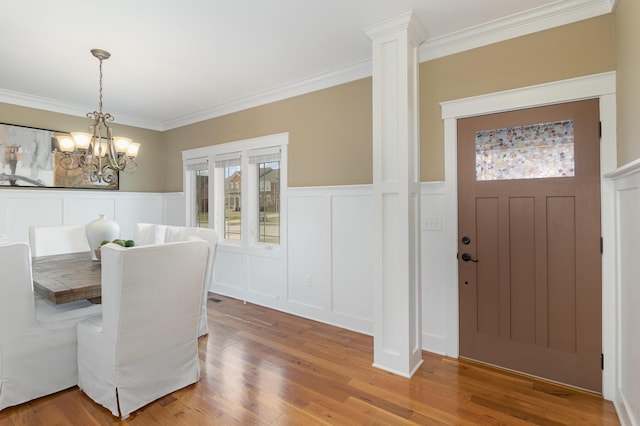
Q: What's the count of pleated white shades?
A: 3